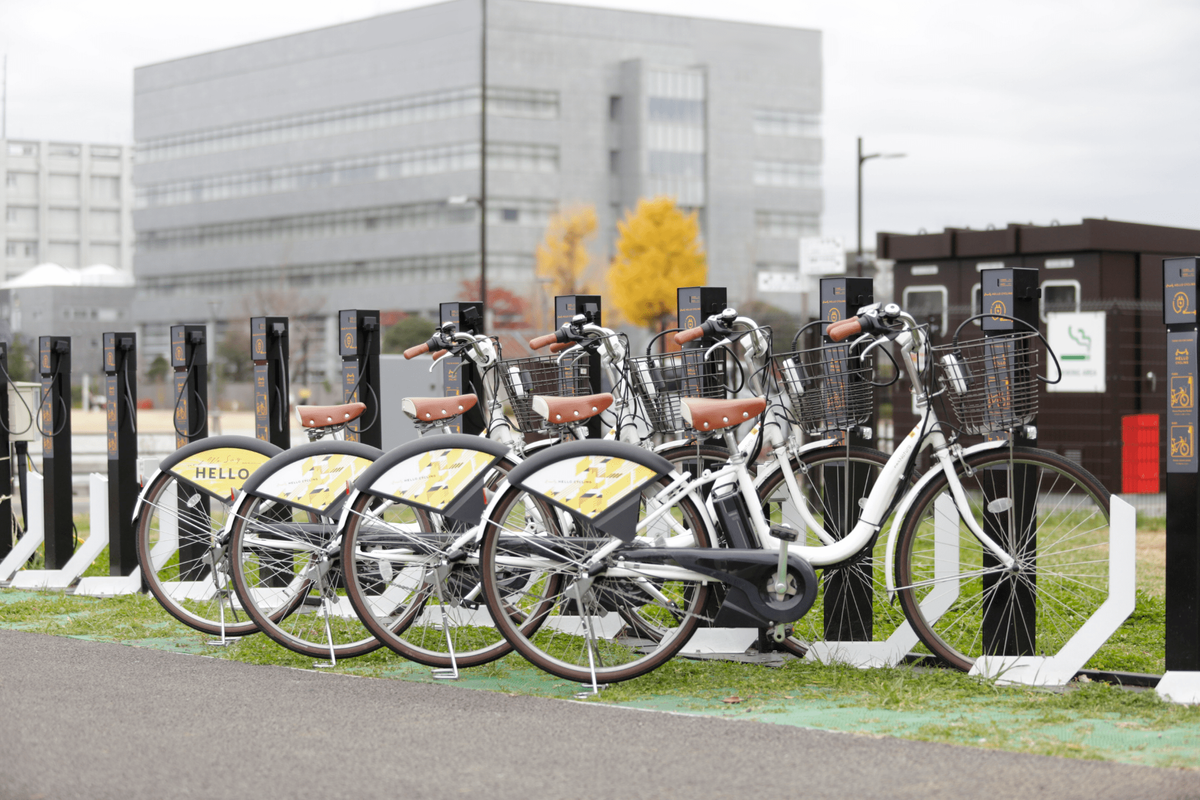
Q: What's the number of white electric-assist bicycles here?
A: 4